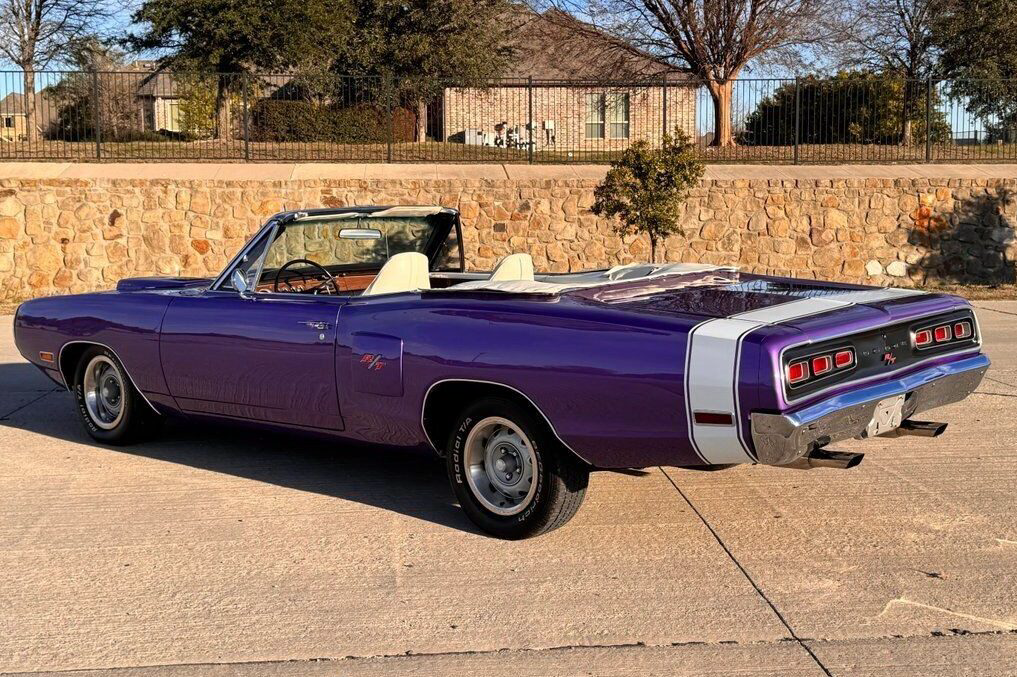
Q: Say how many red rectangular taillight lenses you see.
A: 6